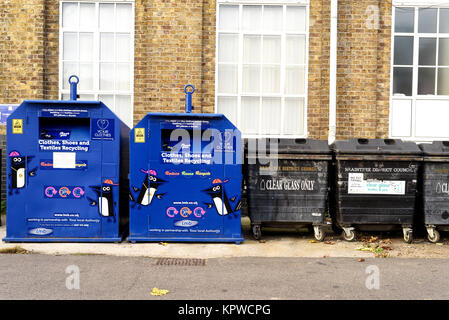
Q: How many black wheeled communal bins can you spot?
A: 3